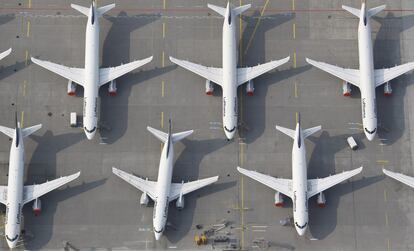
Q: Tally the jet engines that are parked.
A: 11